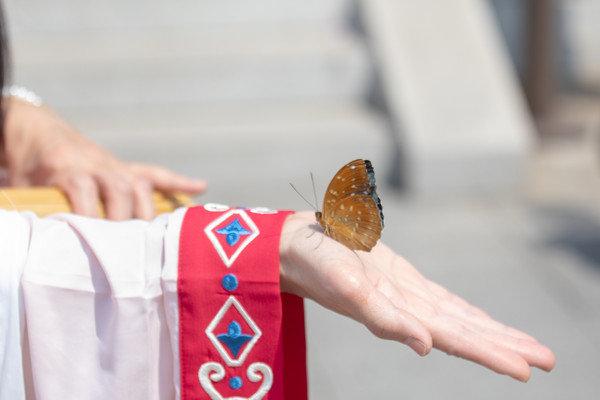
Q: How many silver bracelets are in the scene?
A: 1